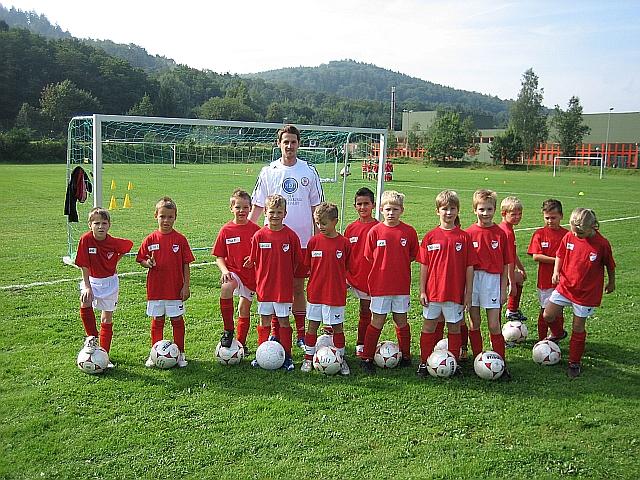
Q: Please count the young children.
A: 12